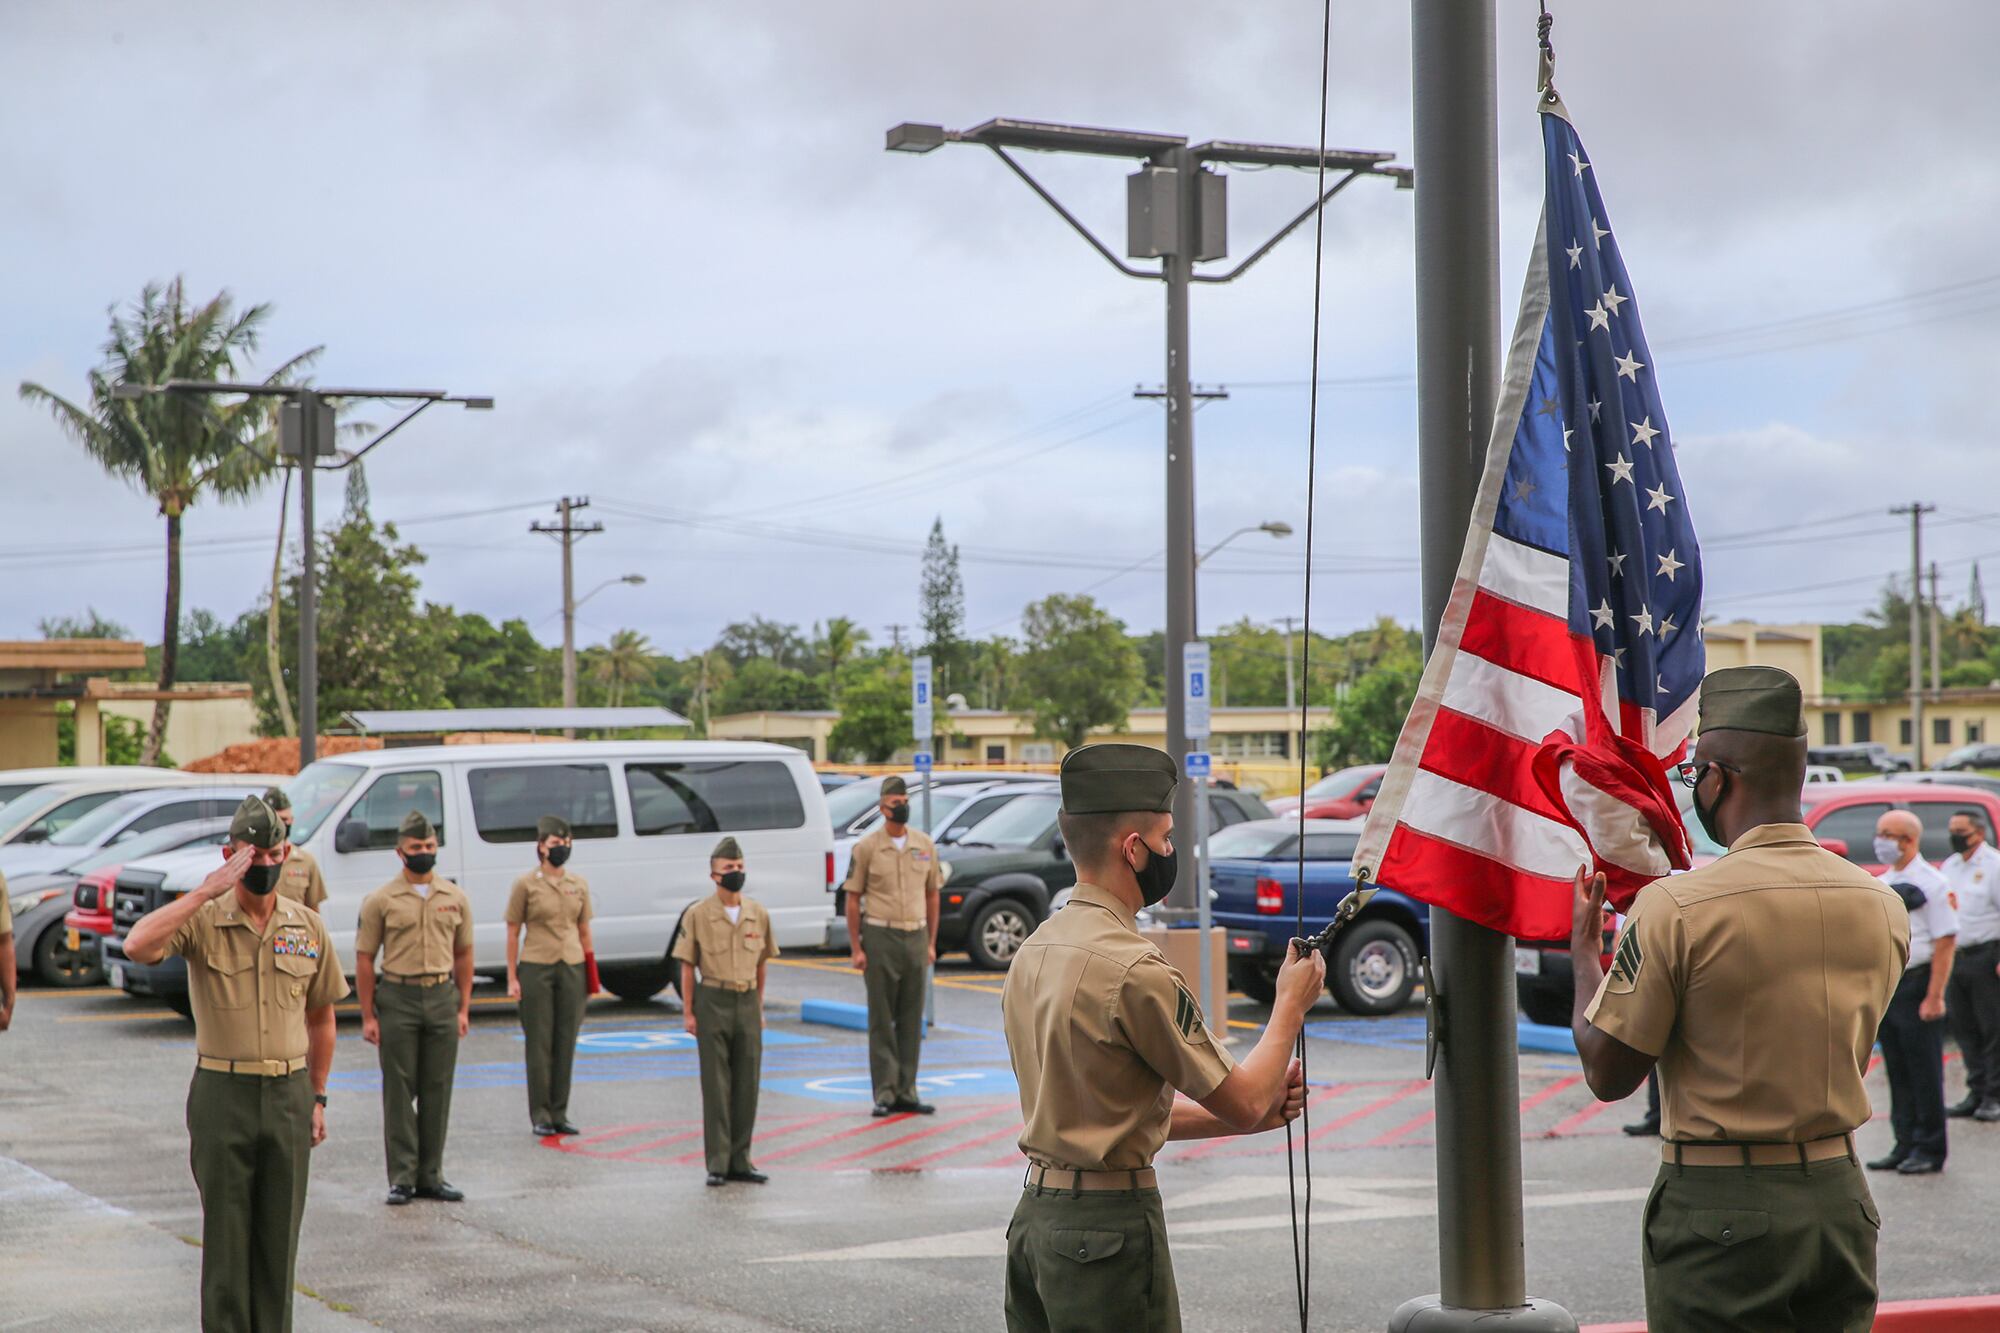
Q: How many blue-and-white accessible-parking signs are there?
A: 2